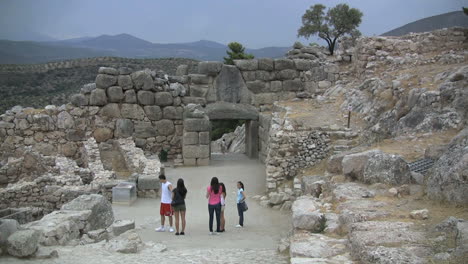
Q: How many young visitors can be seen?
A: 5